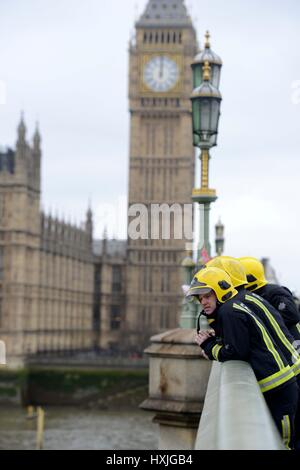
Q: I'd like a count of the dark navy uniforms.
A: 3